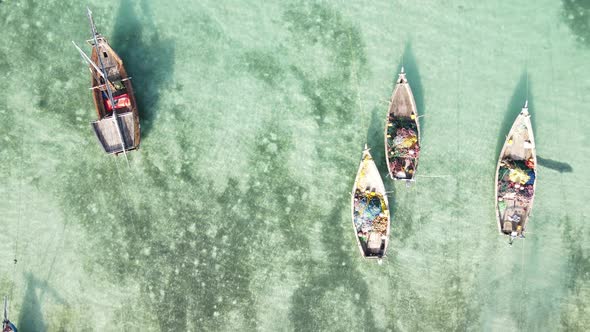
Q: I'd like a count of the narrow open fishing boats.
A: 3